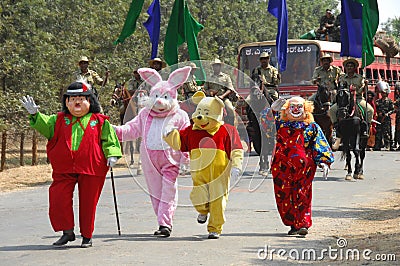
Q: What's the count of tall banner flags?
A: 7